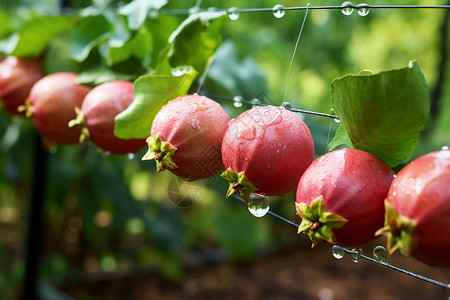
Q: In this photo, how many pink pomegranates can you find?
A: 7